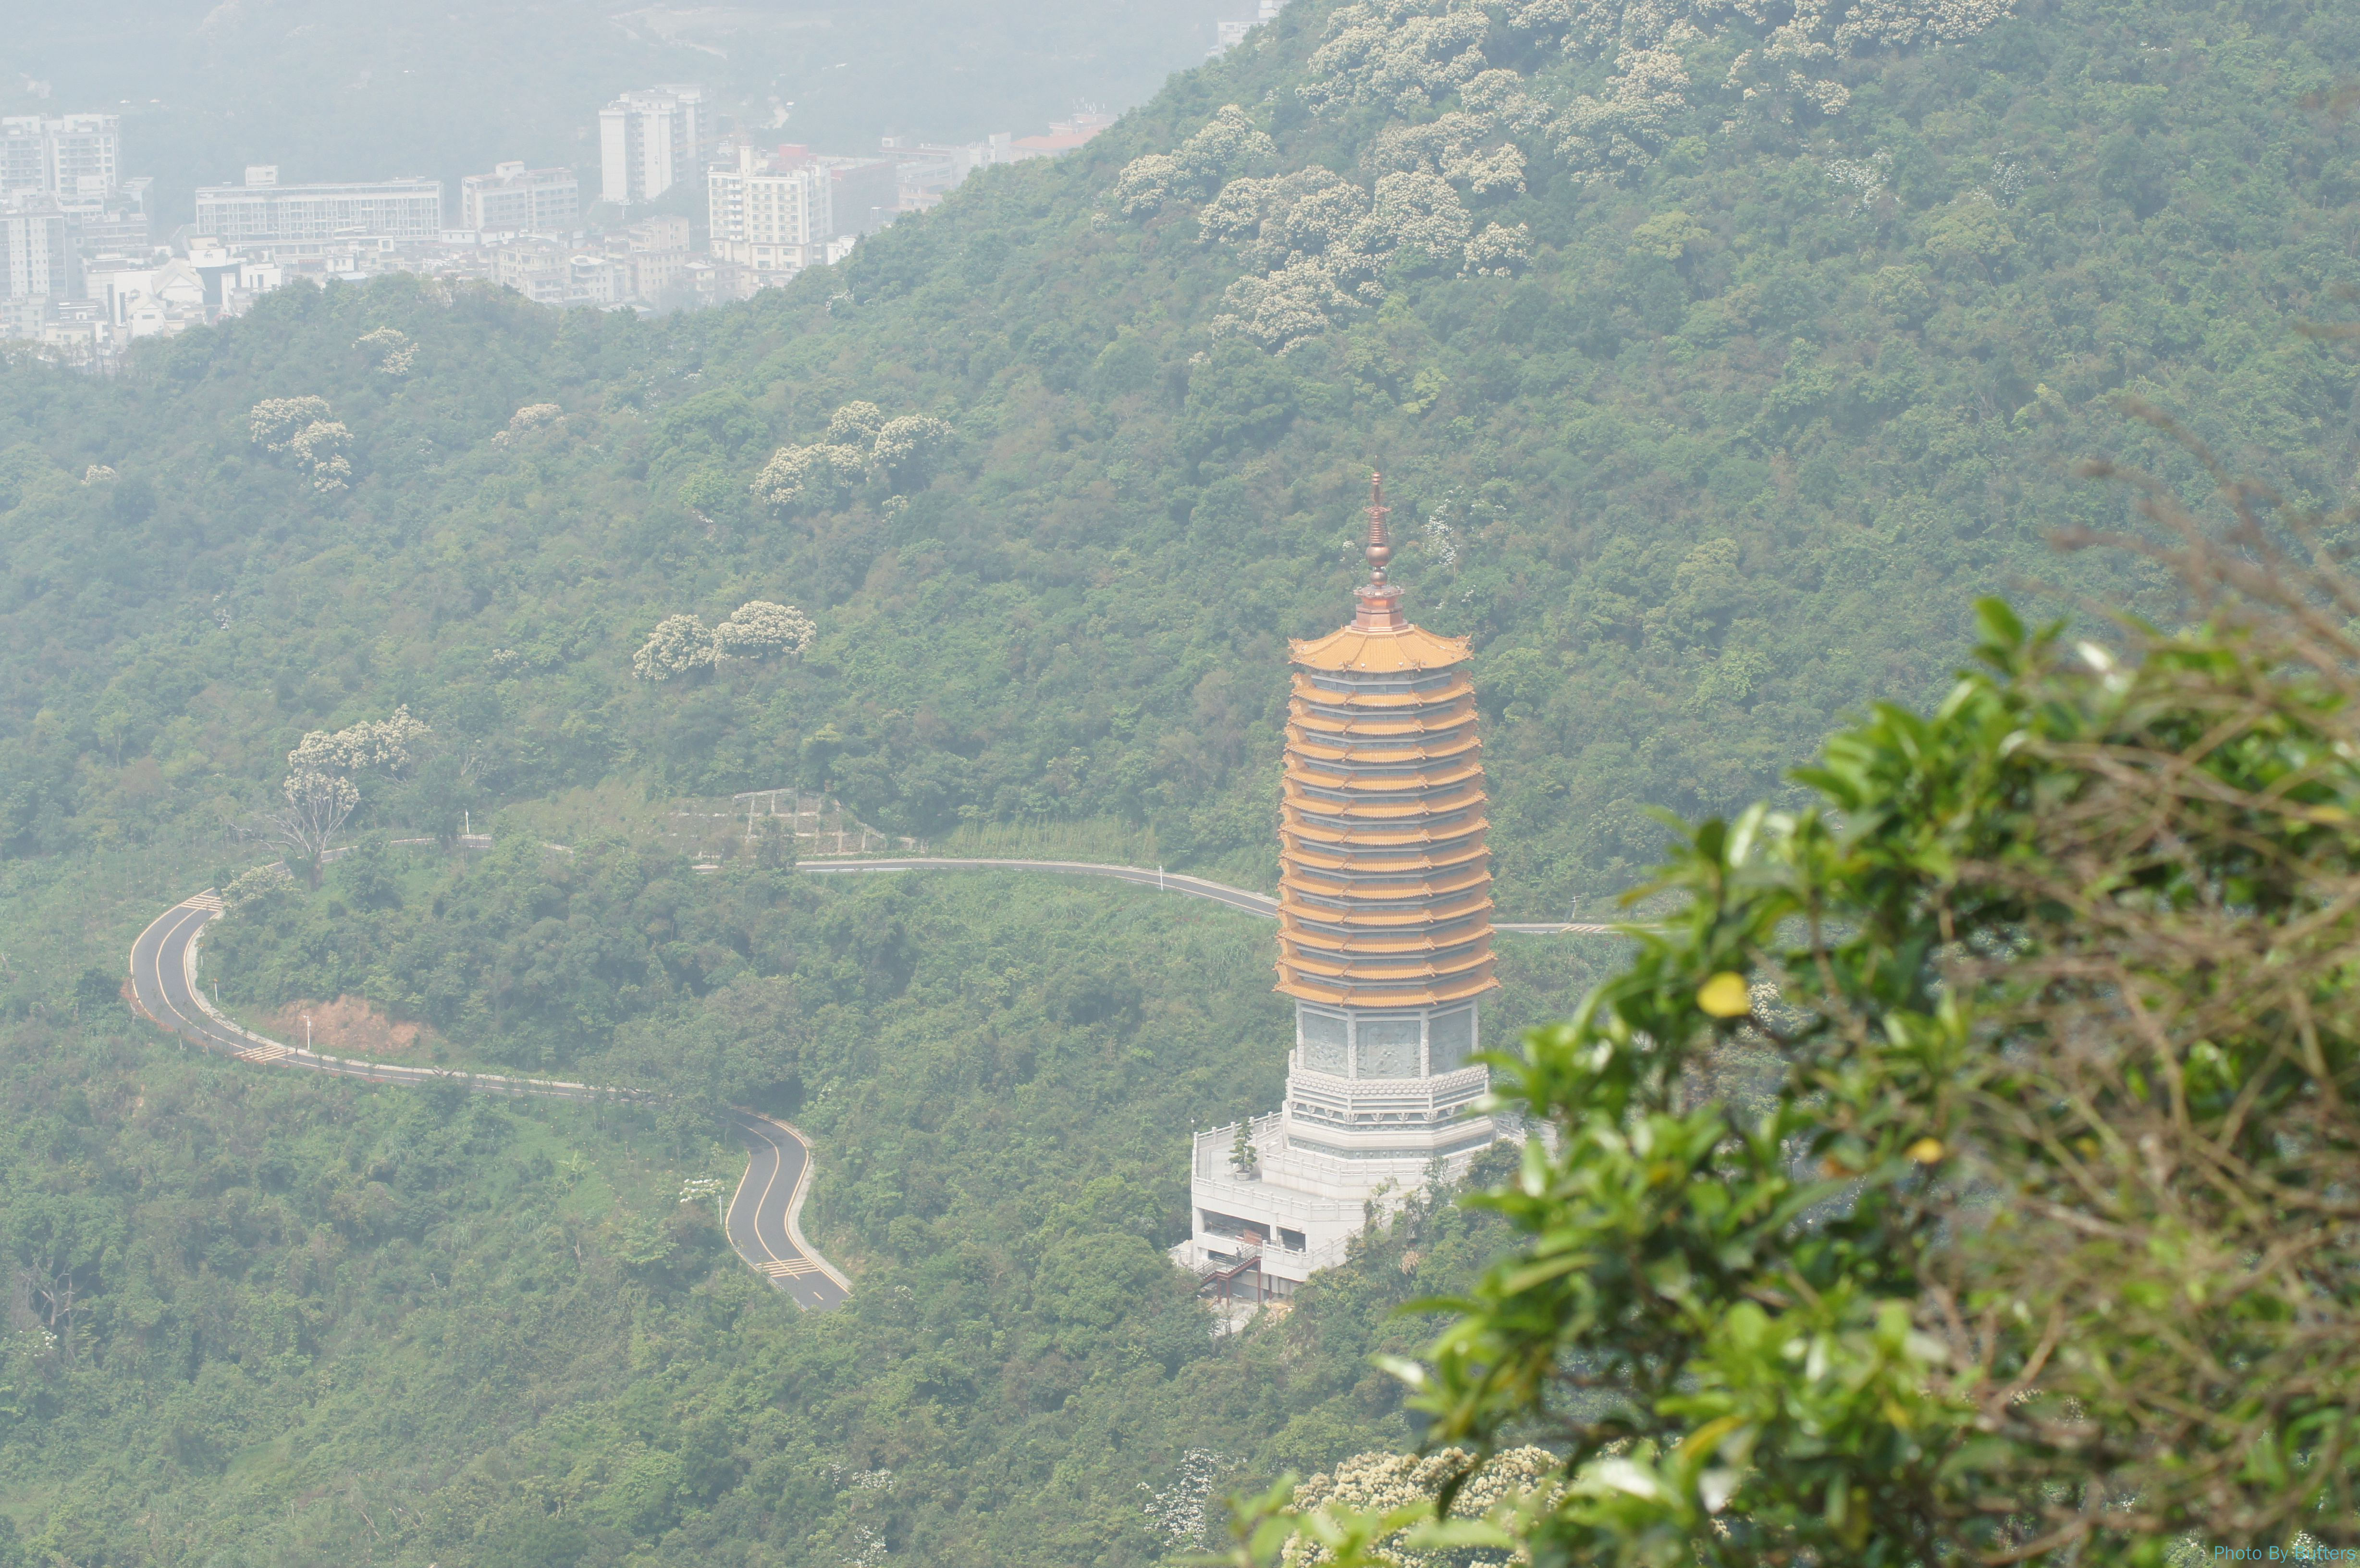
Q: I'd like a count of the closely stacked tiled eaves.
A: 13